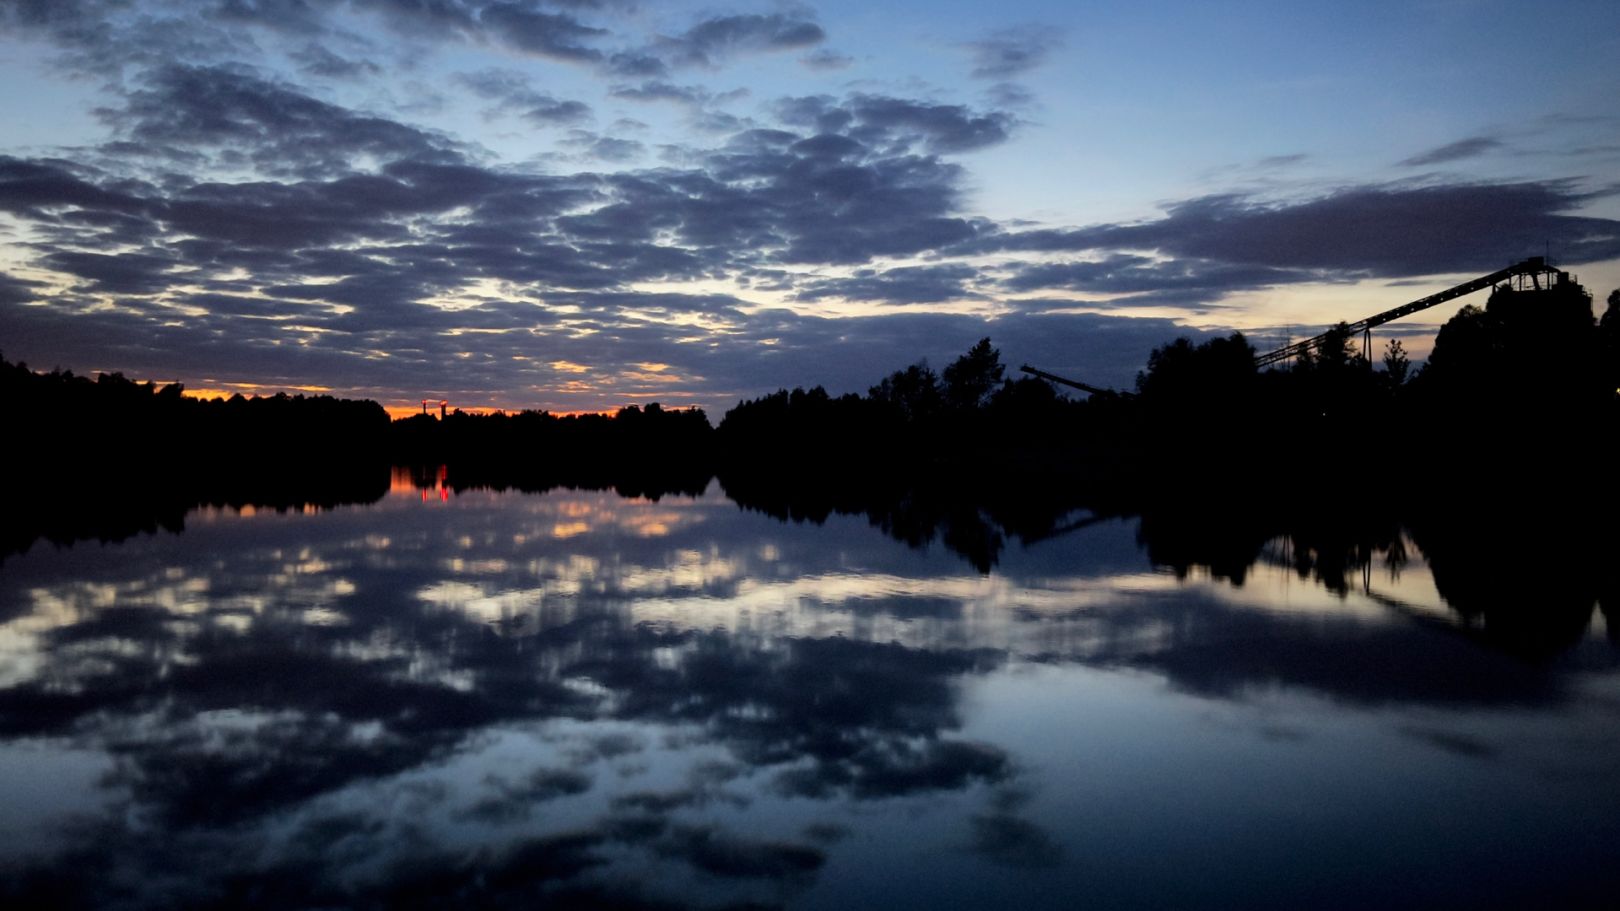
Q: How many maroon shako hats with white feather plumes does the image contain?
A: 0